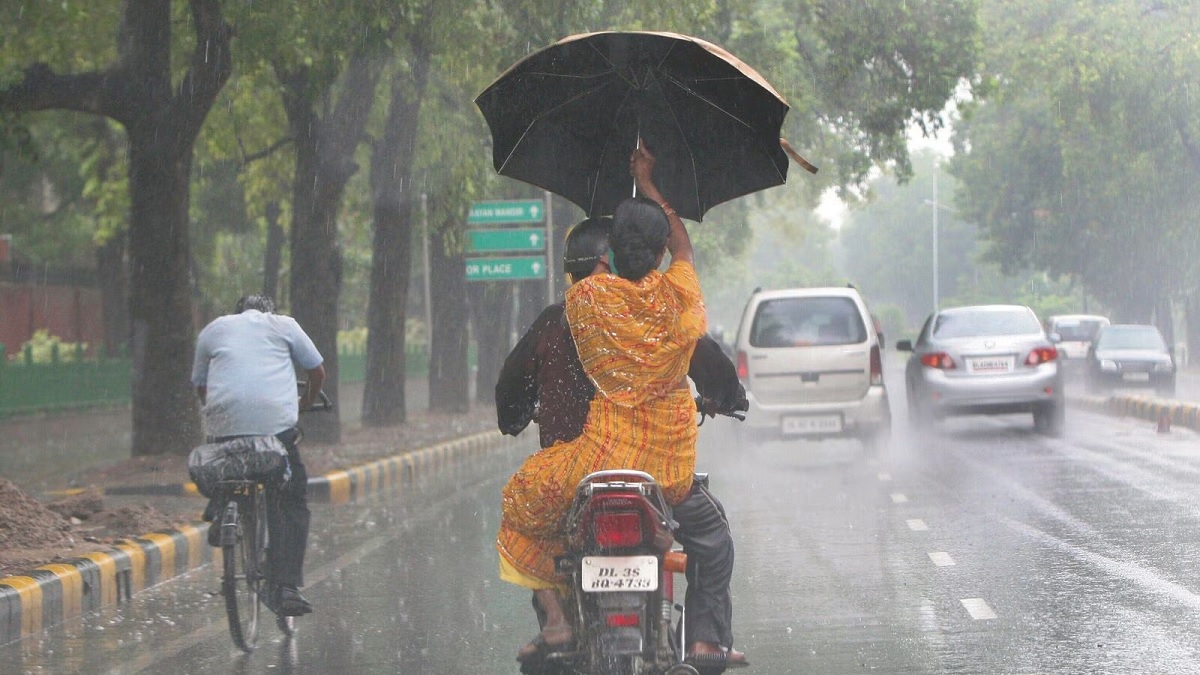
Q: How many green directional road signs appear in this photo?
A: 3